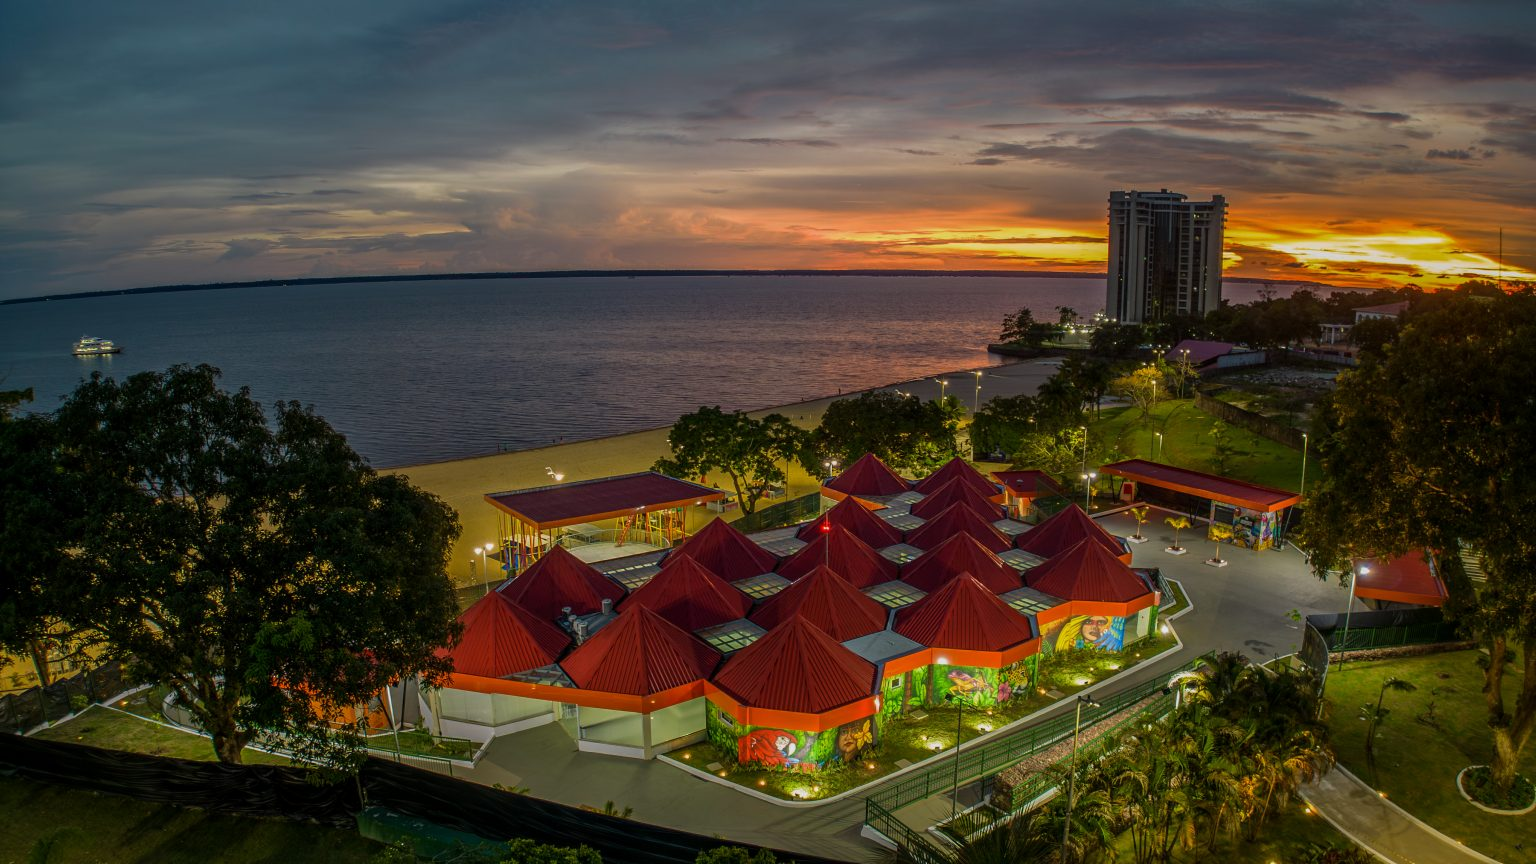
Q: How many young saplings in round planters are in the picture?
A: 3